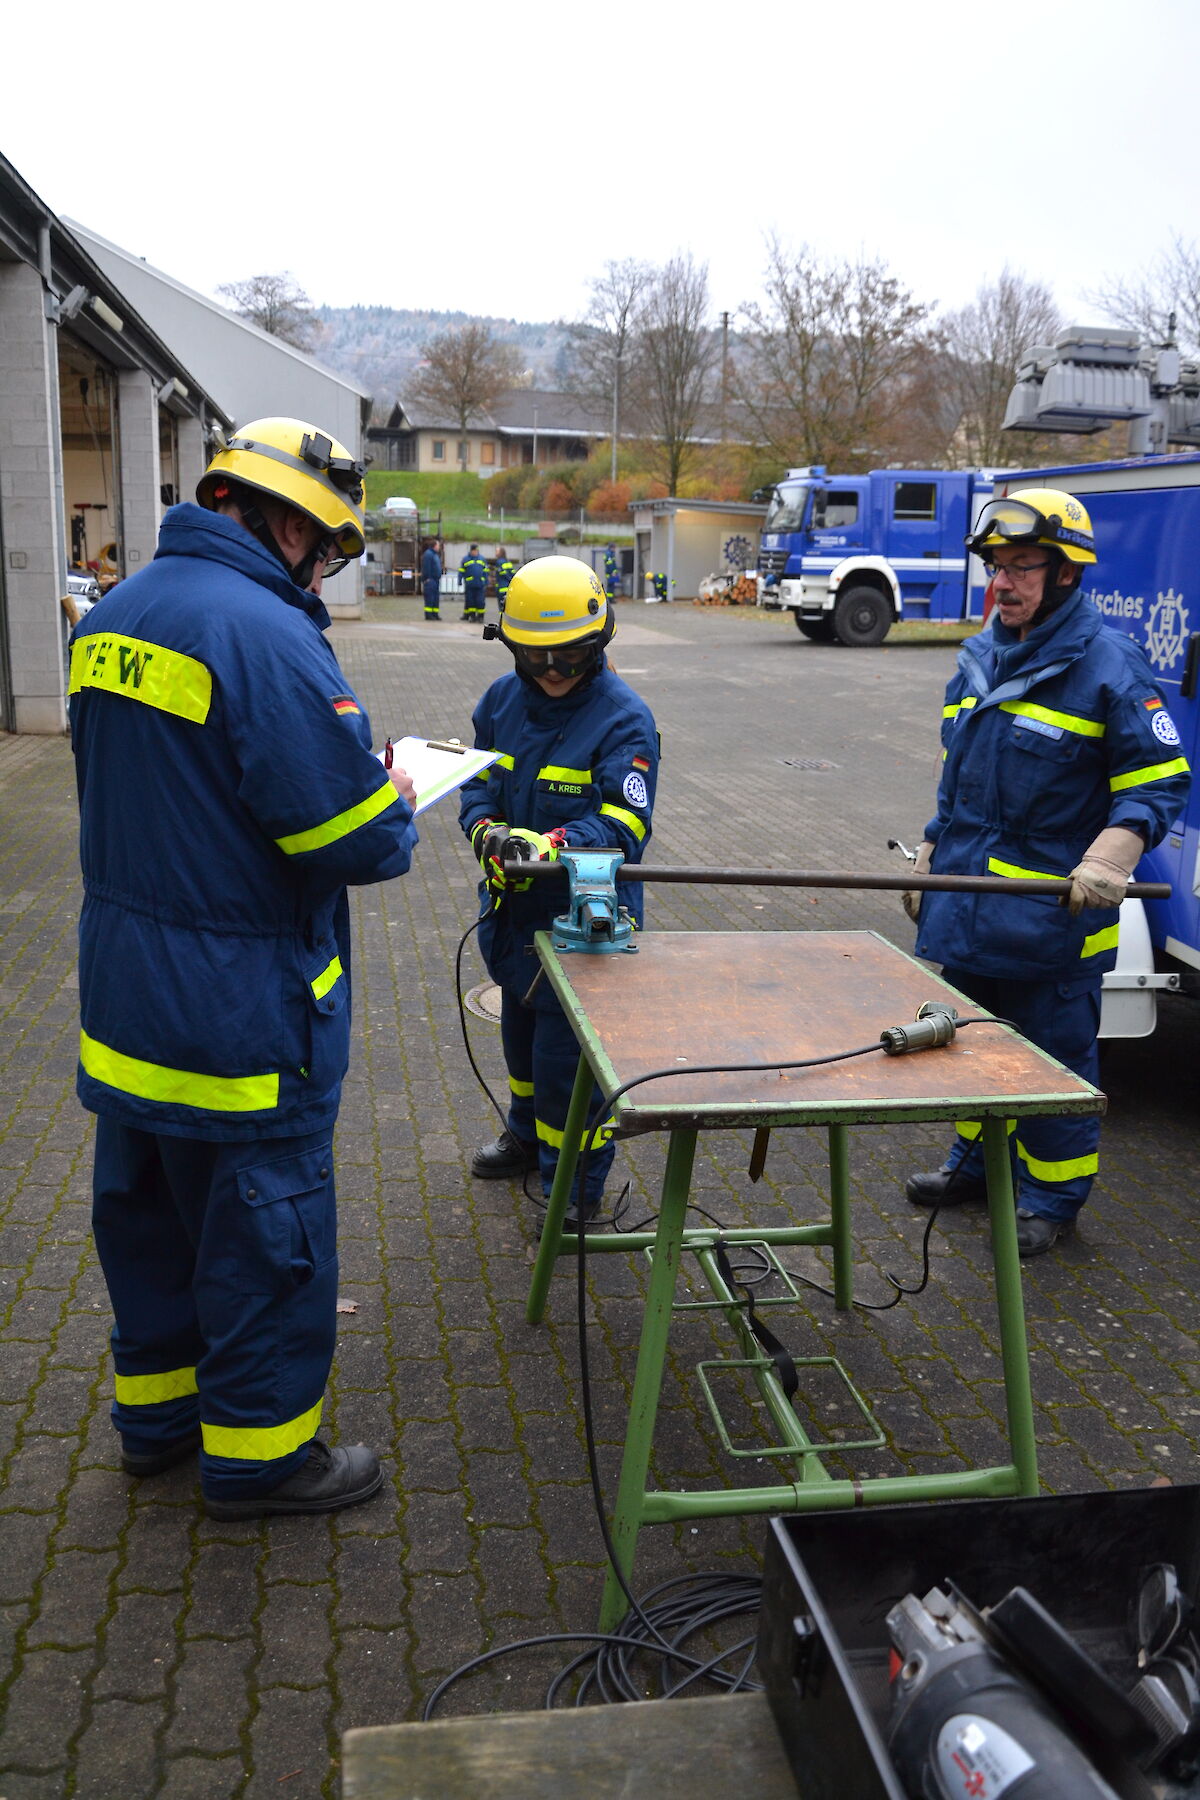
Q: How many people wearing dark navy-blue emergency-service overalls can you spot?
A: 8